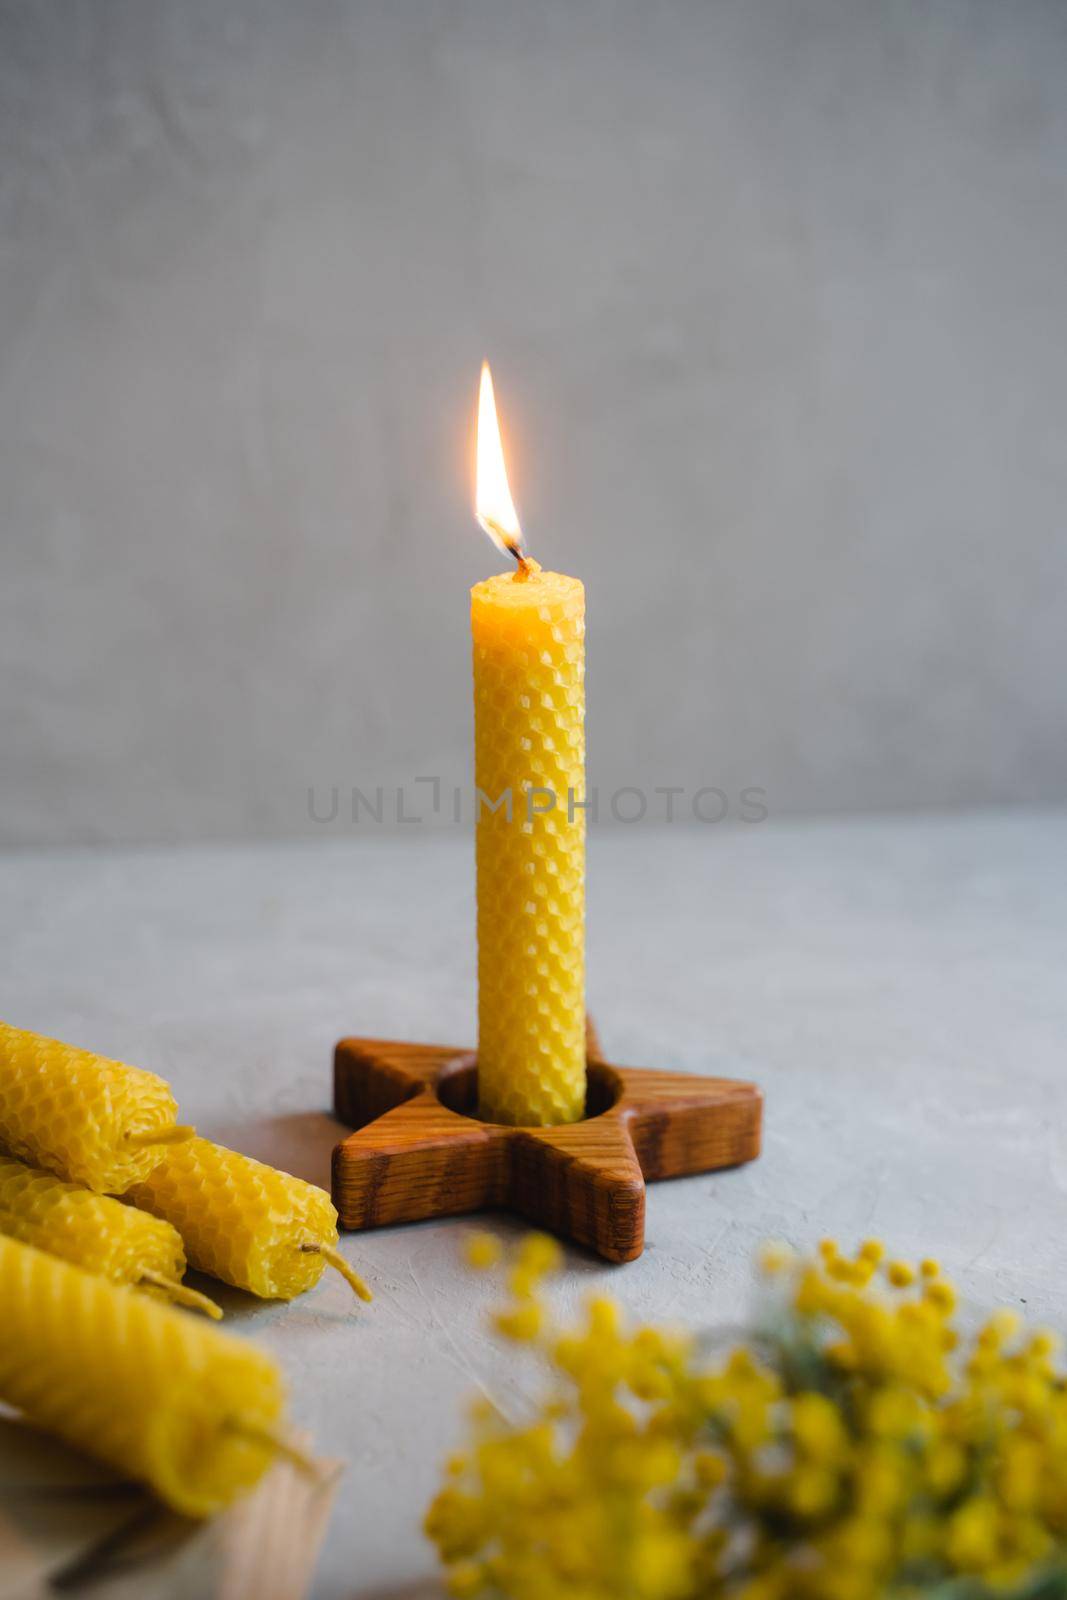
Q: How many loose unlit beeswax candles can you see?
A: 4